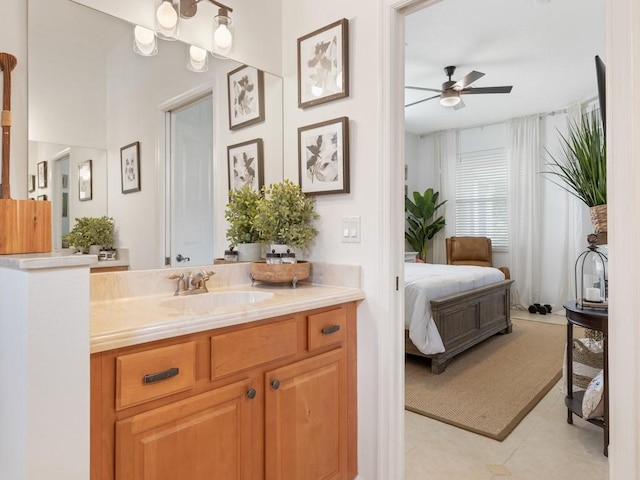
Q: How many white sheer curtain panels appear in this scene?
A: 3